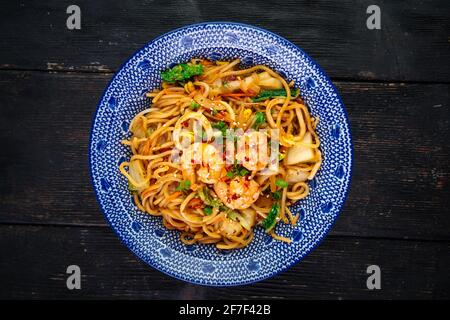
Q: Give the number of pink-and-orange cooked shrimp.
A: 3